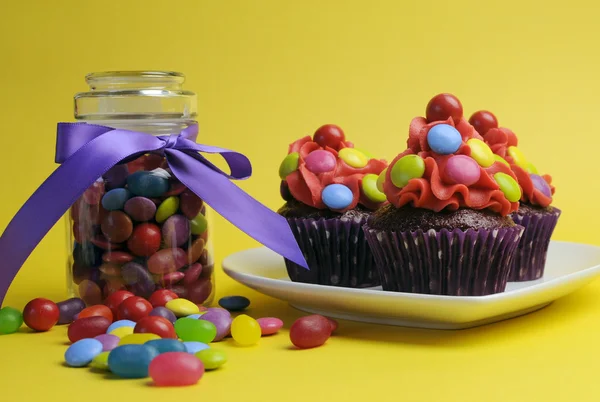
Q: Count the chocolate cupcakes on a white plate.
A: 3